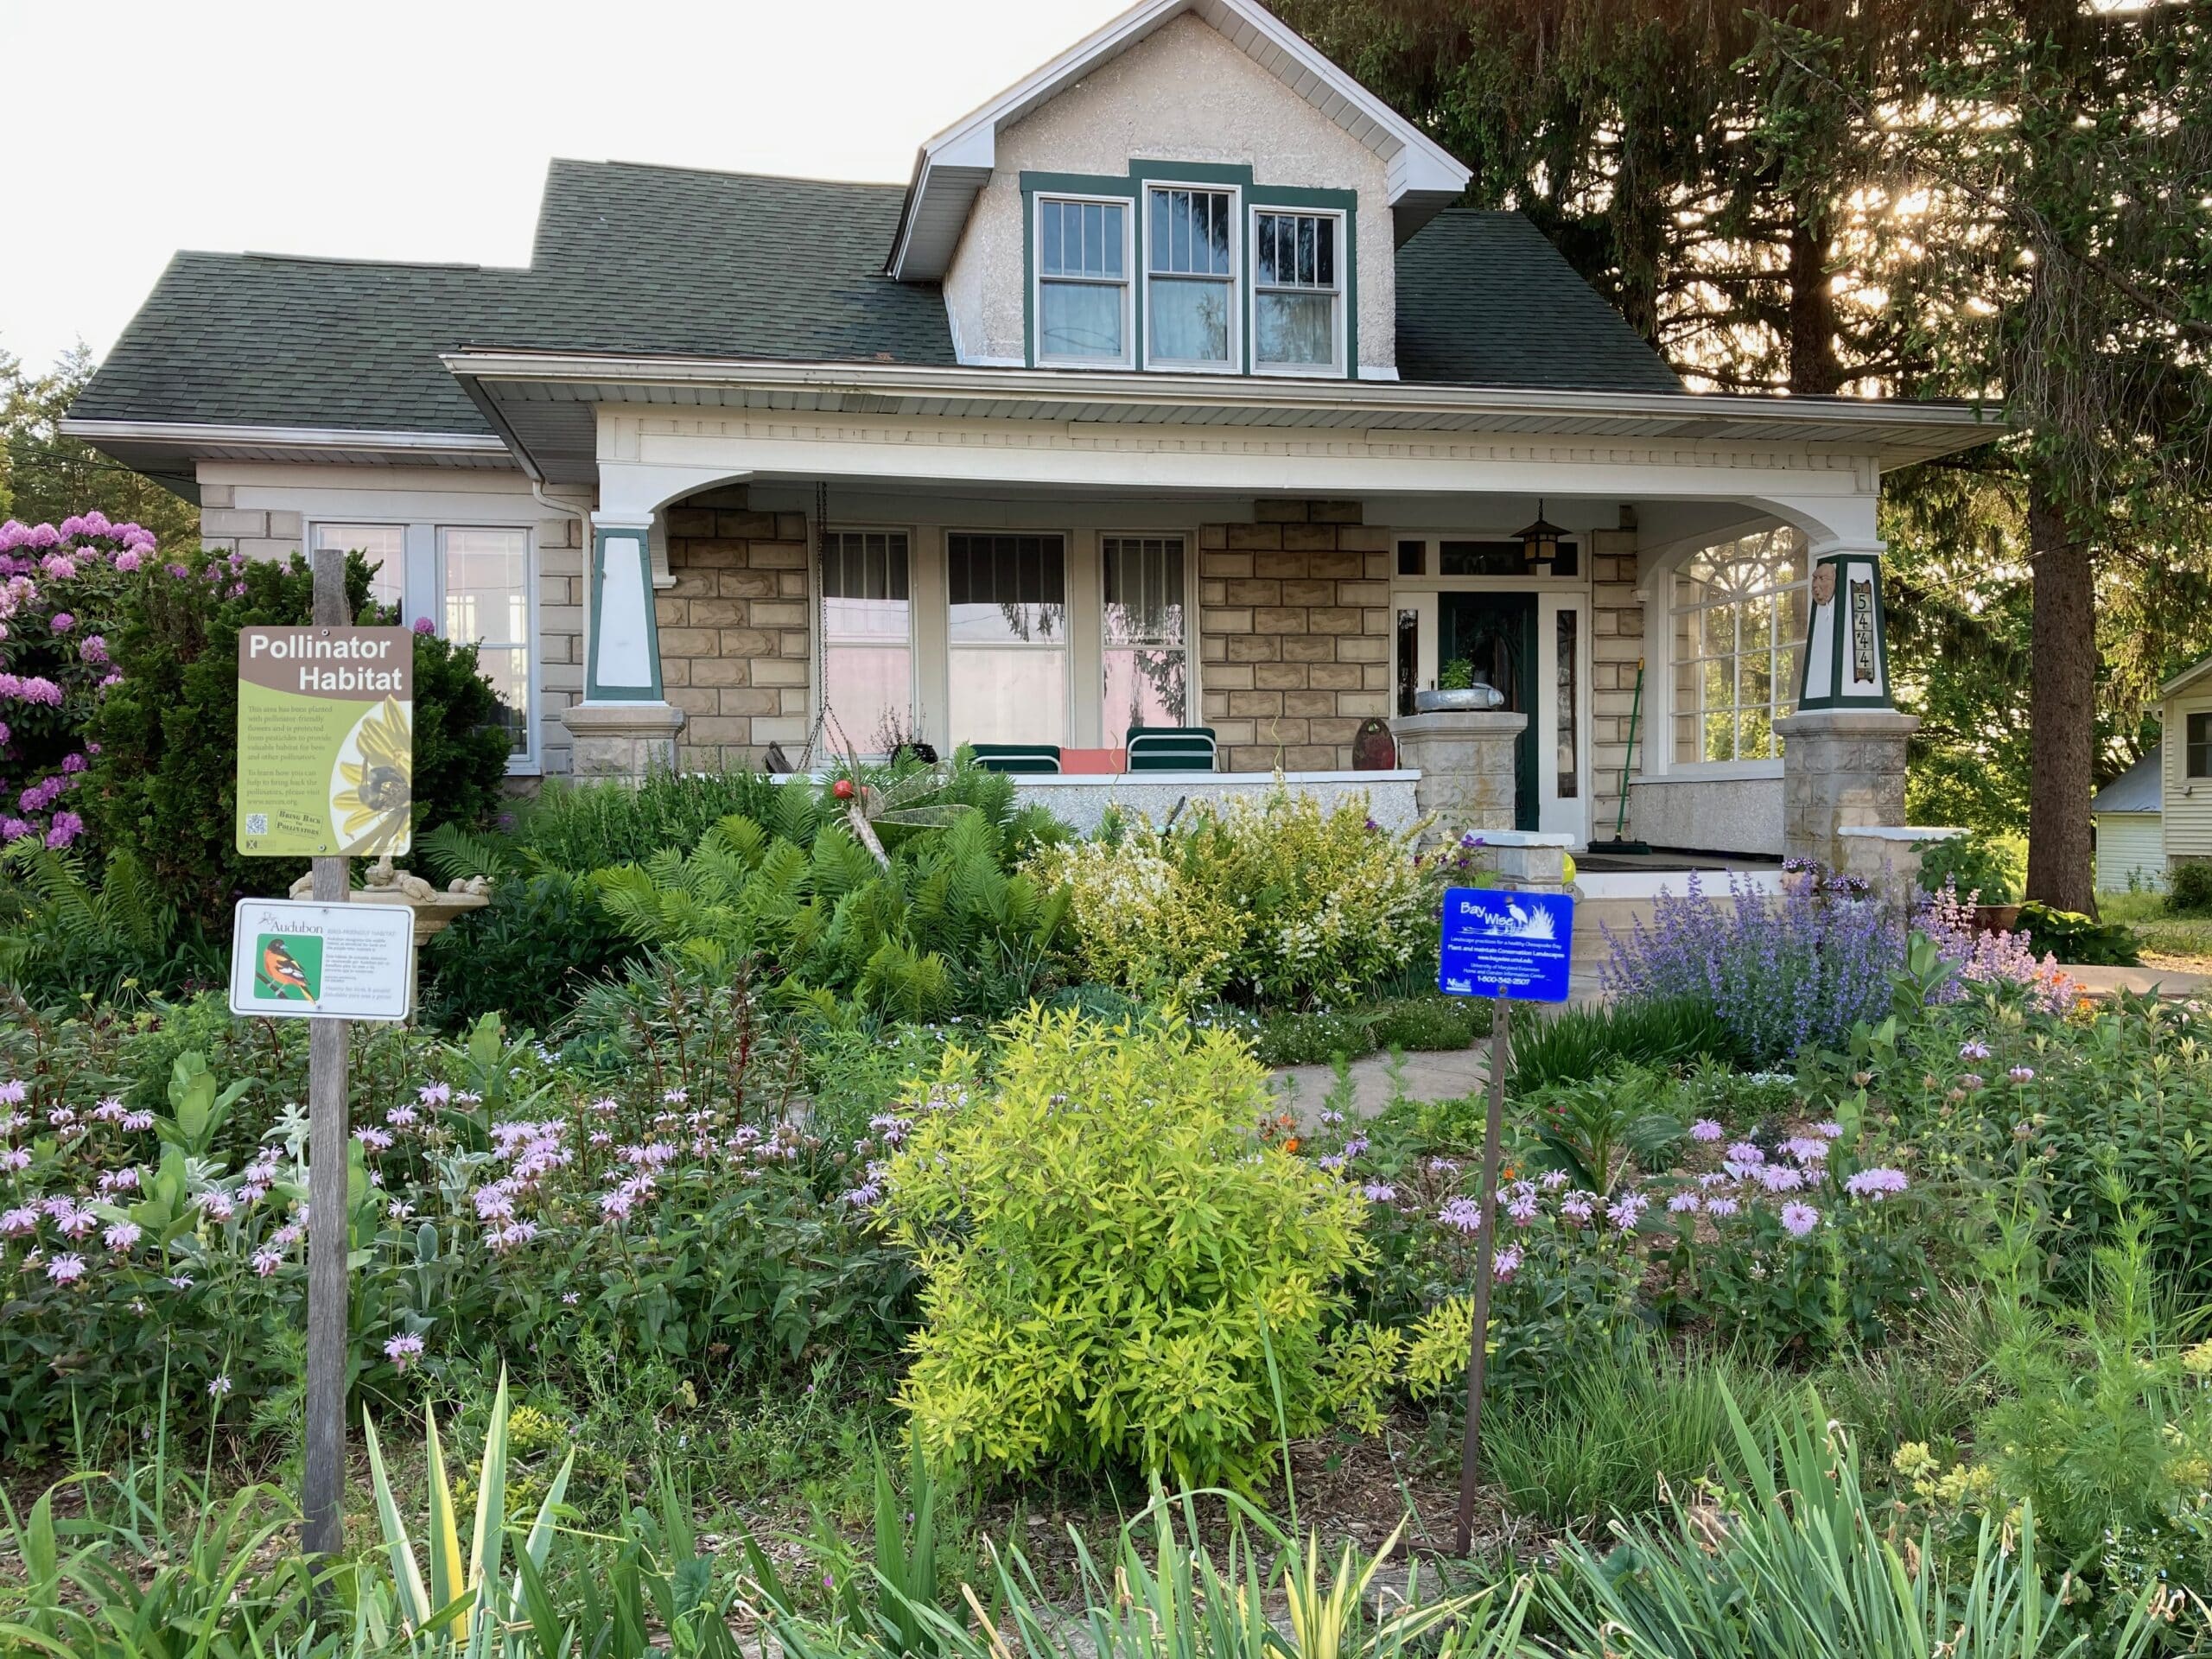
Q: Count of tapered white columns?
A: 2